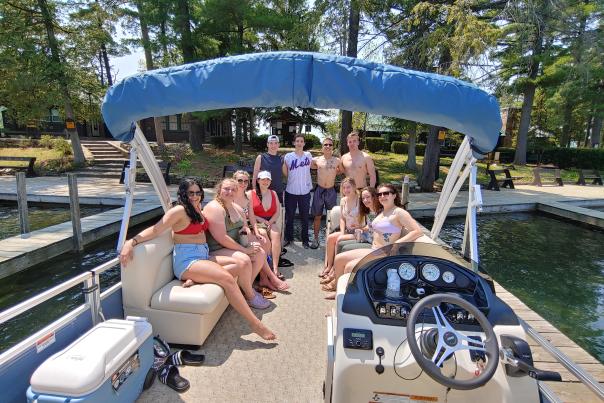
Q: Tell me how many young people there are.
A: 11